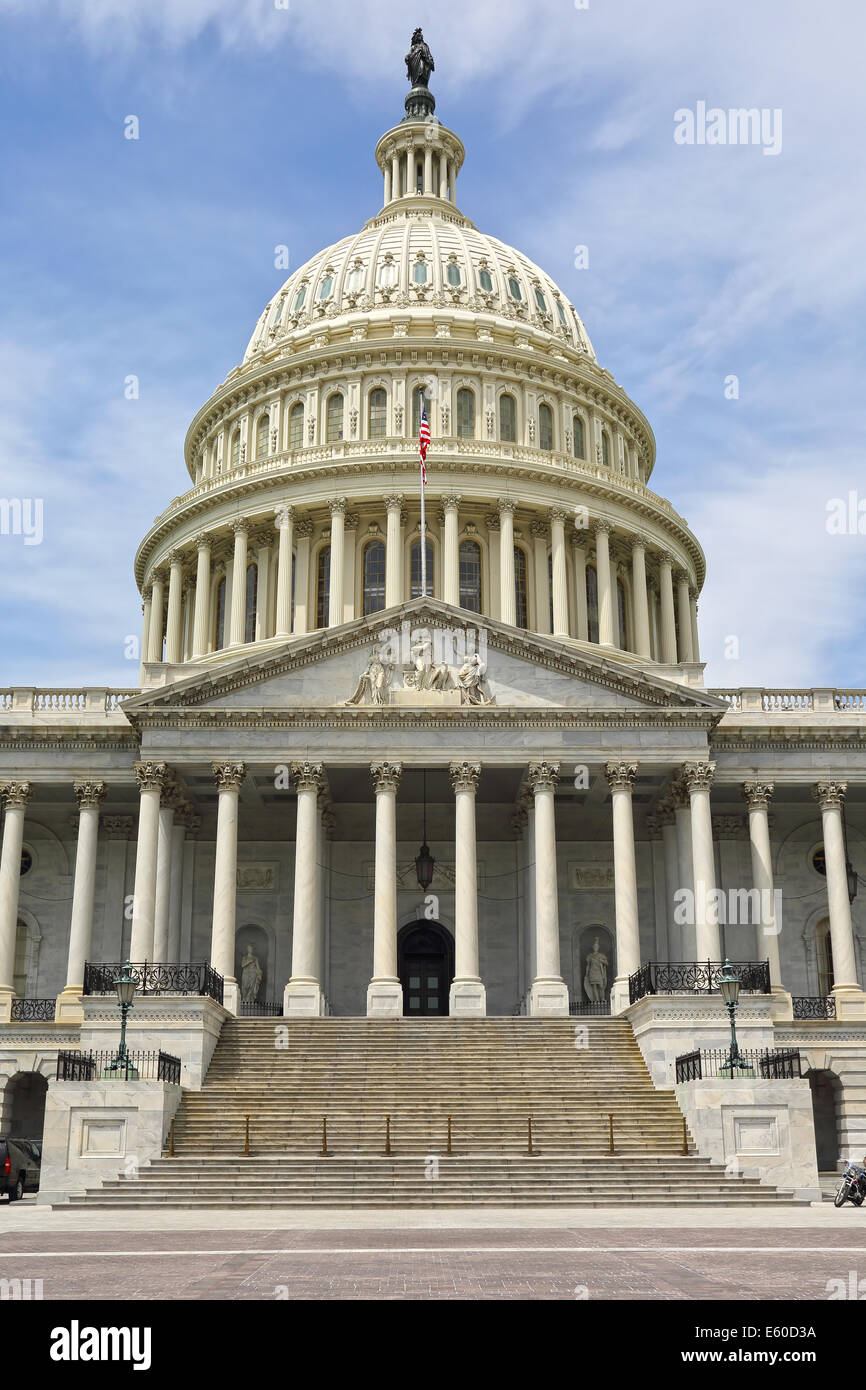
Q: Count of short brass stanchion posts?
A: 8